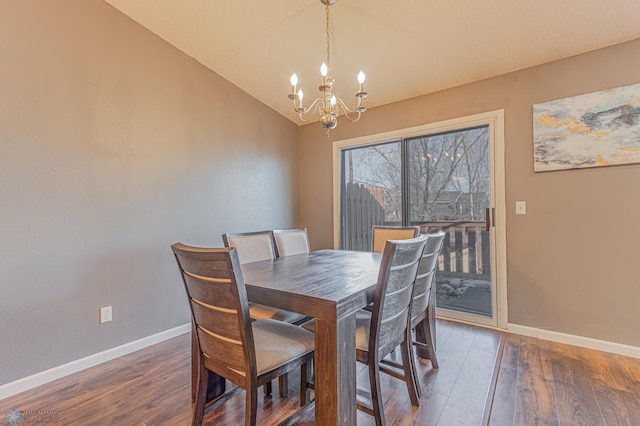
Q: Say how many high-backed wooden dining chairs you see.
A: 6